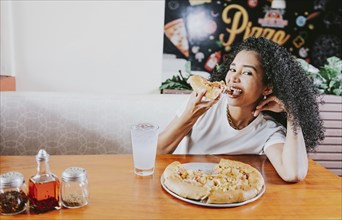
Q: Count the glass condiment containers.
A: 3